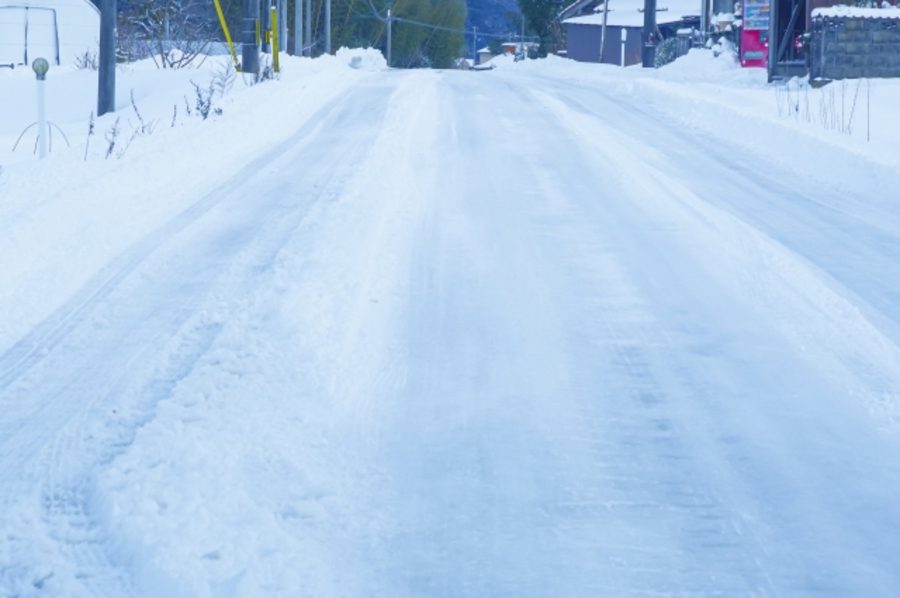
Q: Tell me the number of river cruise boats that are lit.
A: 0